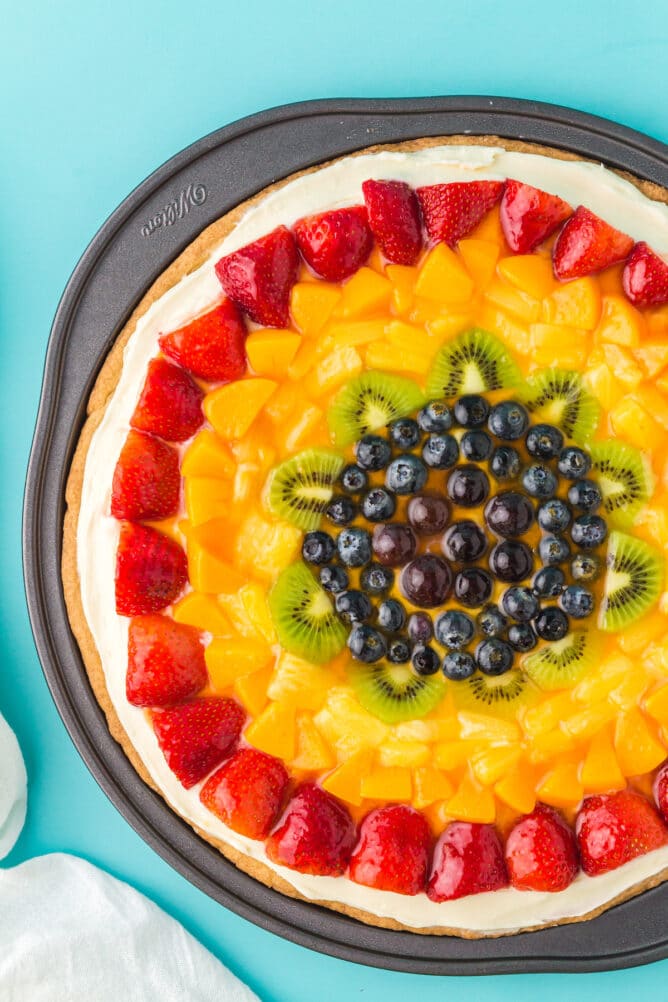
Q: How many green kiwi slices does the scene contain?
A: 10